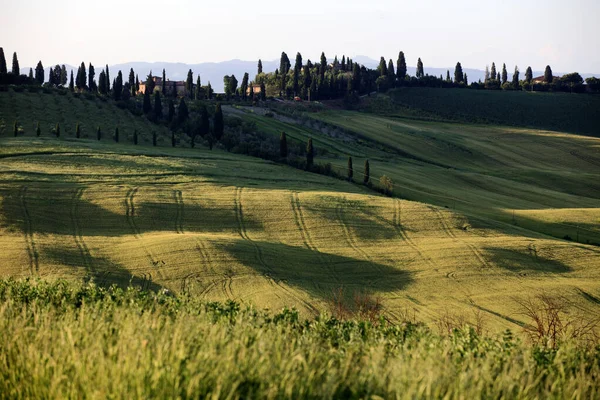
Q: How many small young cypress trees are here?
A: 11